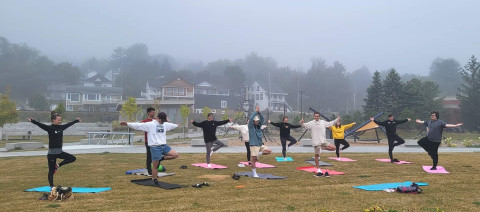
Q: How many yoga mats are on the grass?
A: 13